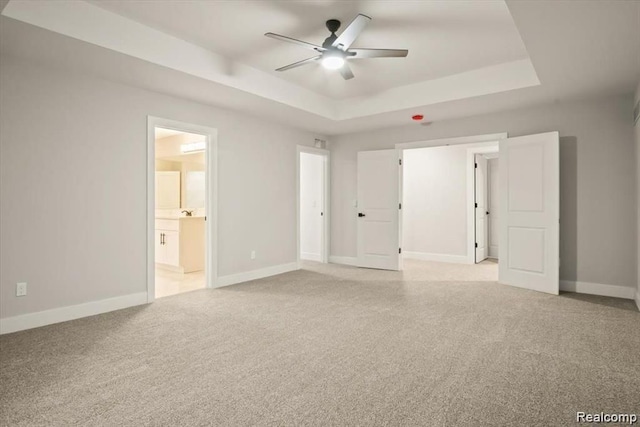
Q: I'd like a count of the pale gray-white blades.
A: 5